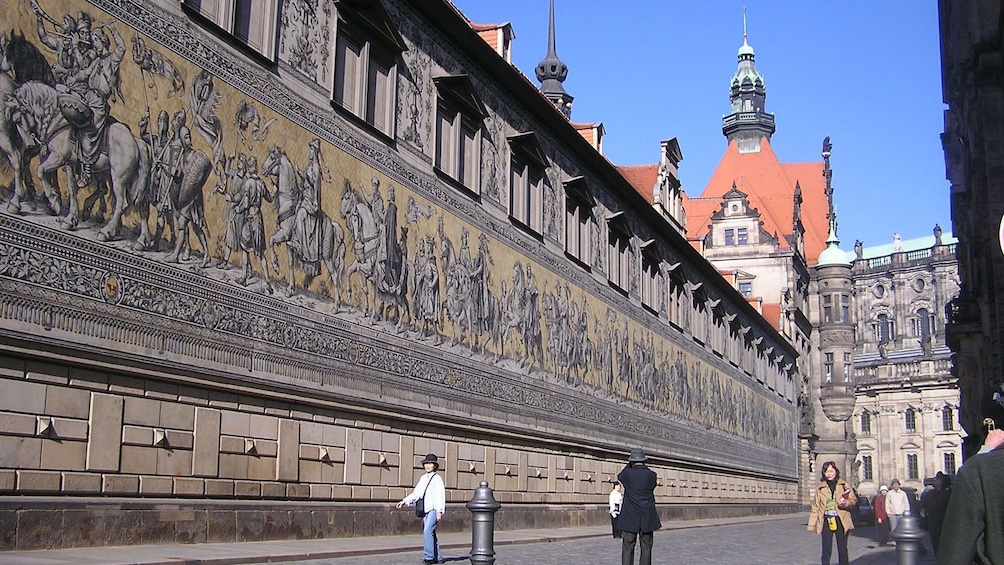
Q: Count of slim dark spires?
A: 1